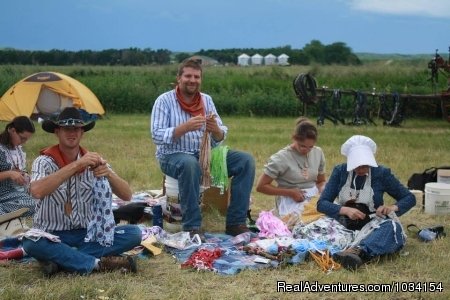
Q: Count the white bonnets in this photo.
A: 1